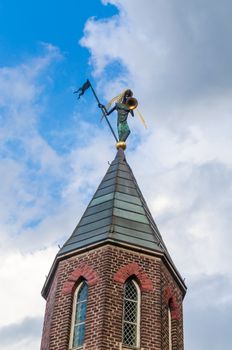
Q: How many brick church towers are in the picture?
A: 1